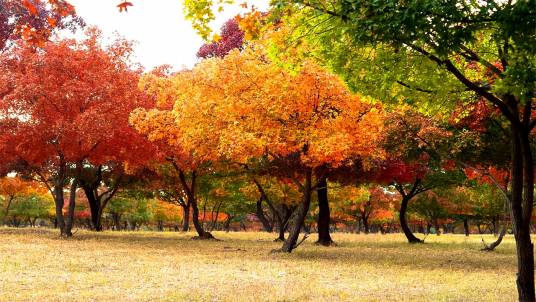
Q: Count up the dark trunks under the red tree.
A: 3